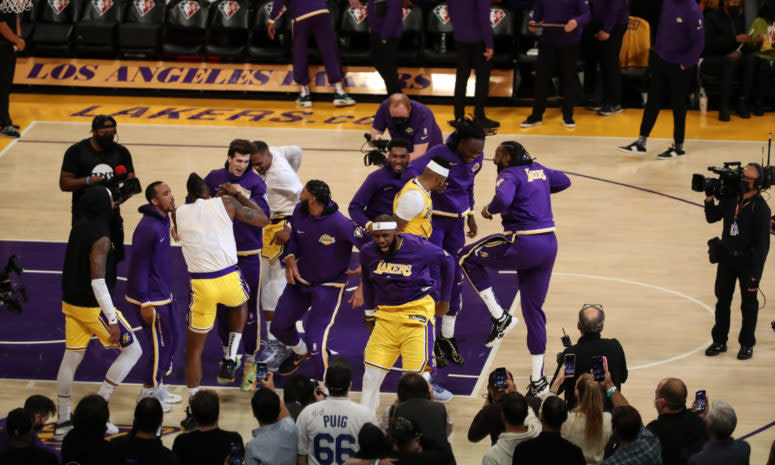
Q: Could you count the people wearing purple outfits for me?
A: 14